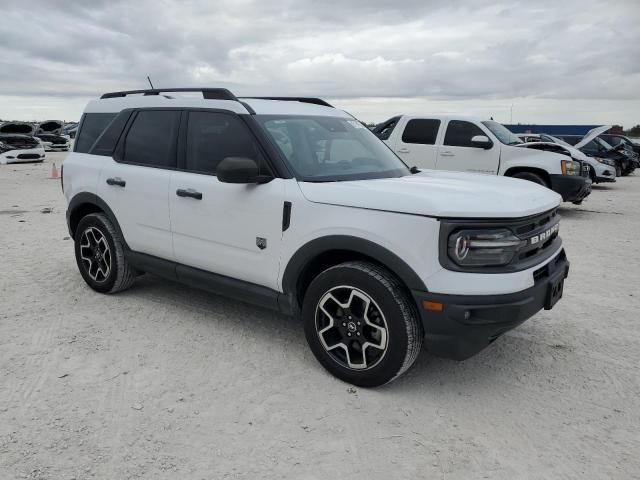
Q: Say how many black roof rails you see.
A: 2